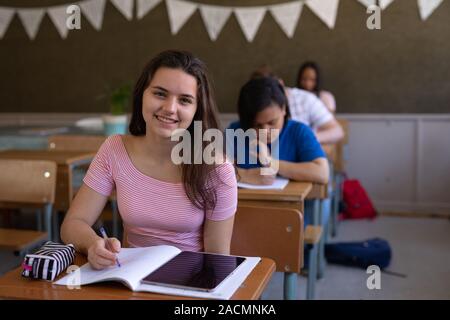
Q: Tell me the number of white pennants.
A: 14